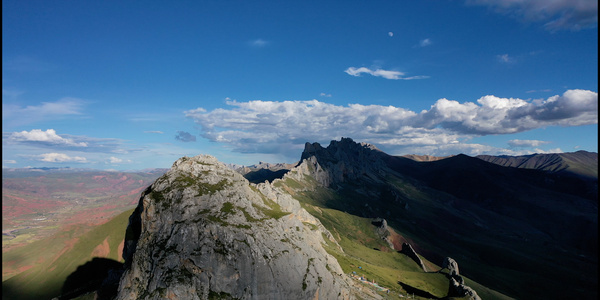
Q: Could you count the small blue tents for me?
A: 2